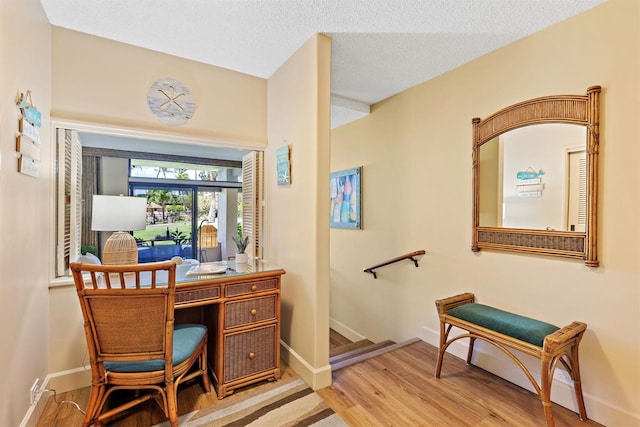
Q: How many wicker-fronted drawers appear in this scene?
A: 4